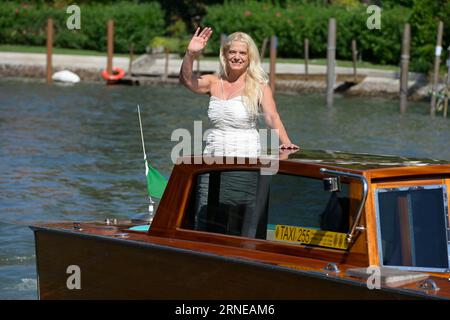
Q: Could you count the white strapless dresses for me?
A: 1